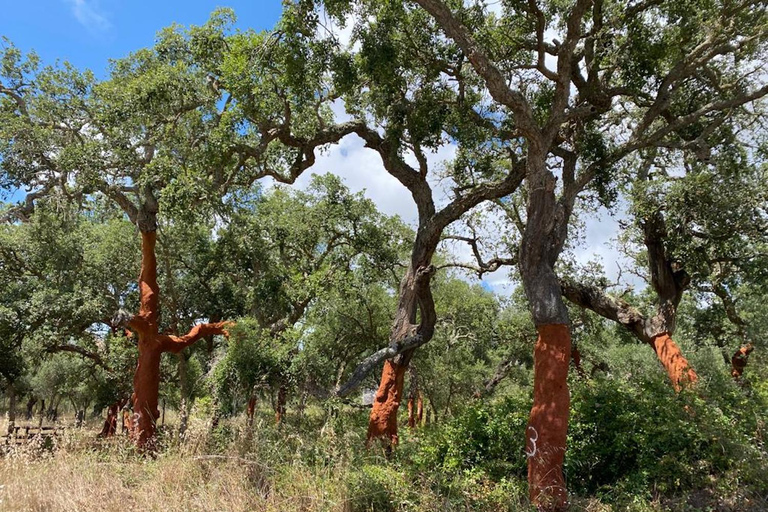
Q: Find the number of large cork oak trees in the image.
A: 4